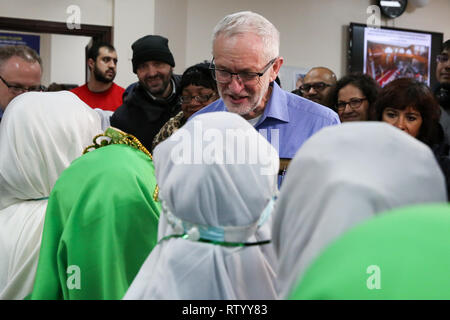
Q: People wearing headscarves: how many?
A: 5